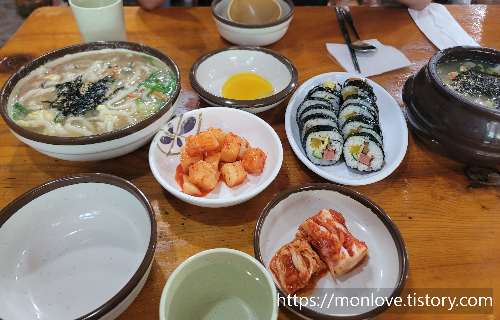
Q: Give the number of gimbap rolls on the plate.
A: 12